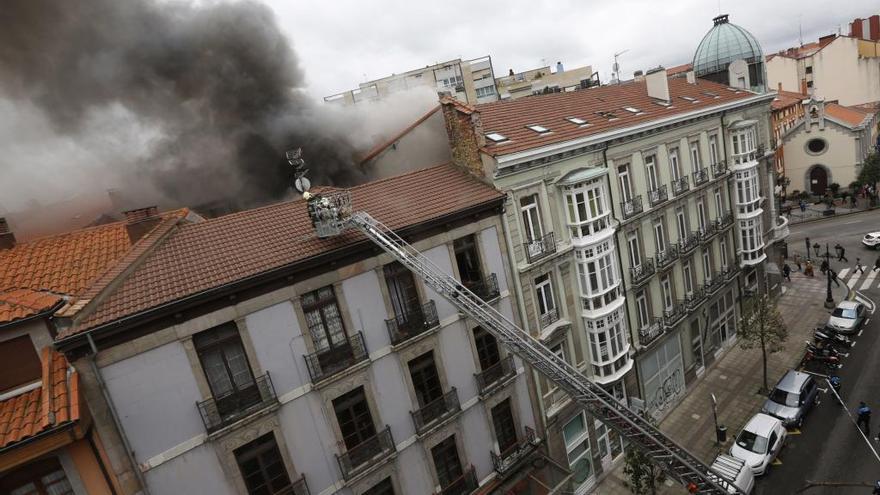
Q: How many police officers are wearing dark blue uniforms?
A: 2